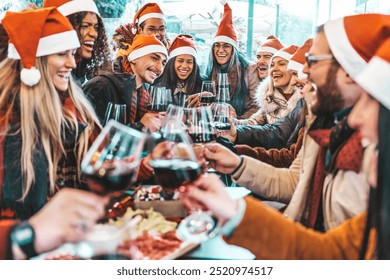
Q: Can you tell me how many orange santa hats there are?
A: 11